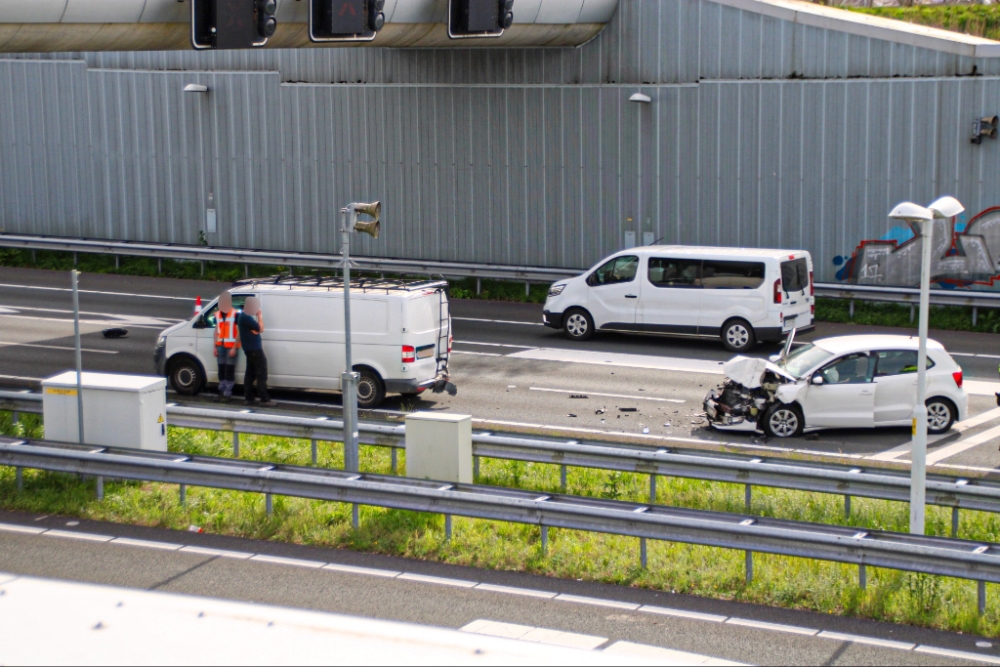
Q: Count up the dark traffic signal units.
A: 3